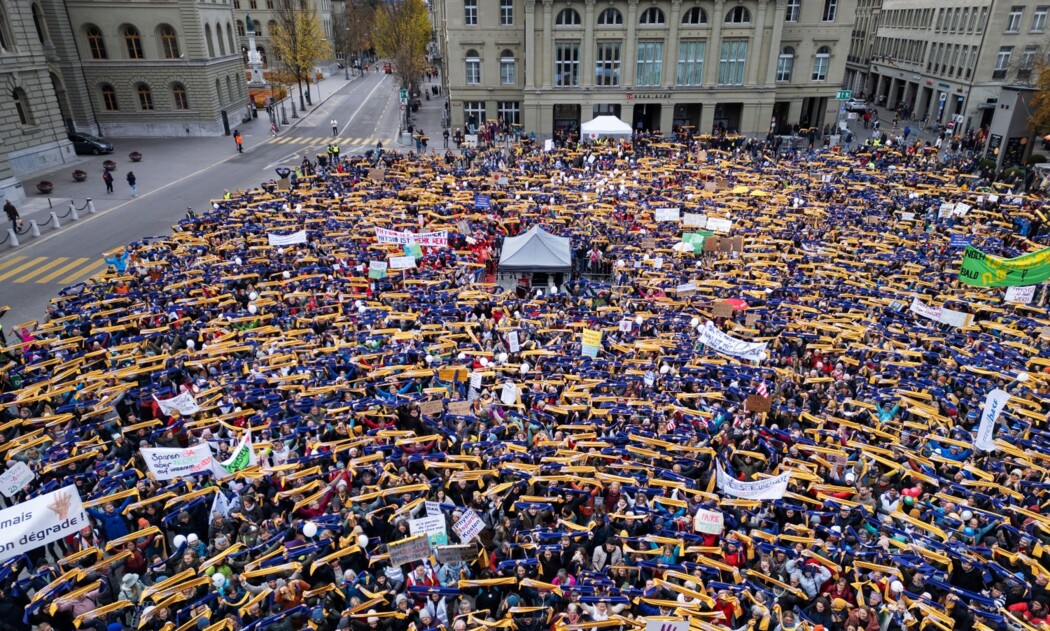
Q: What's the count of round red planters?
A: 4